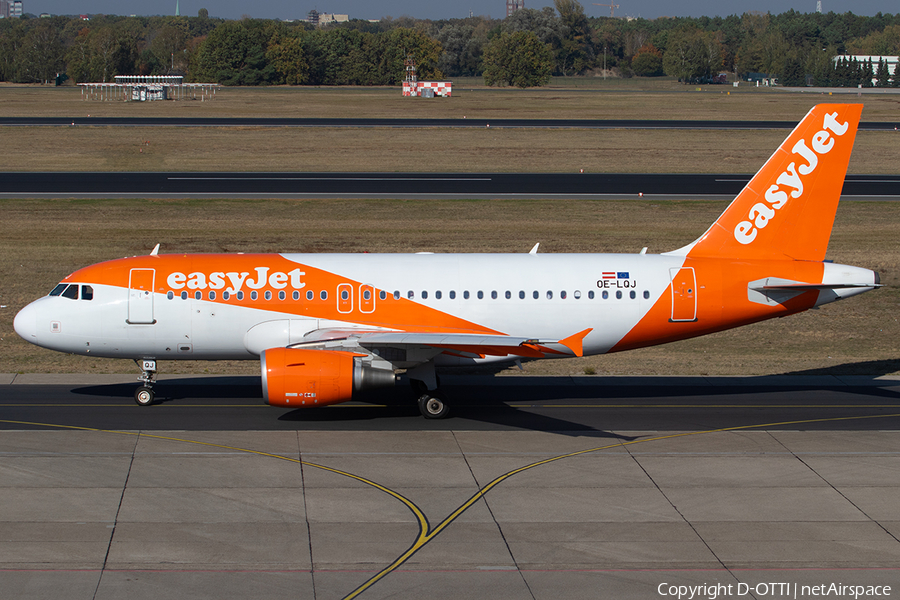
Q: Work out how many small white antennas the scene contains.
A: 3